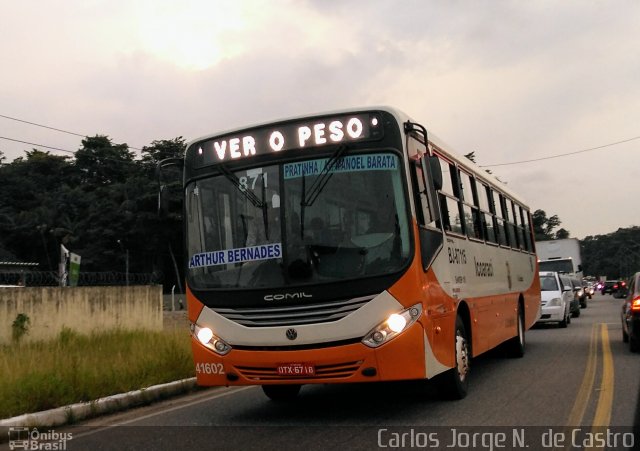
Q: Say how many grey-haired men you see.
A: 0